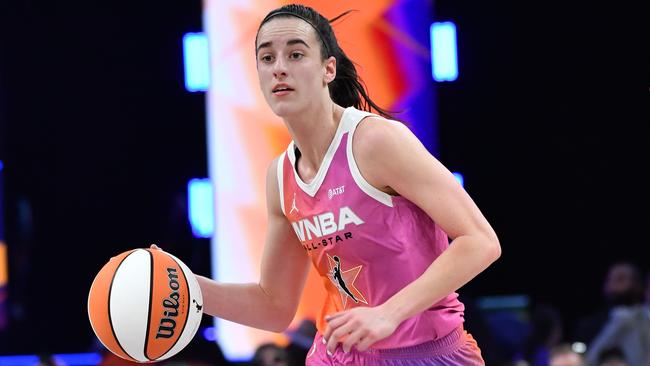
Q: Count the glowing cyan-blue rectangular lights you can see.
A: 4